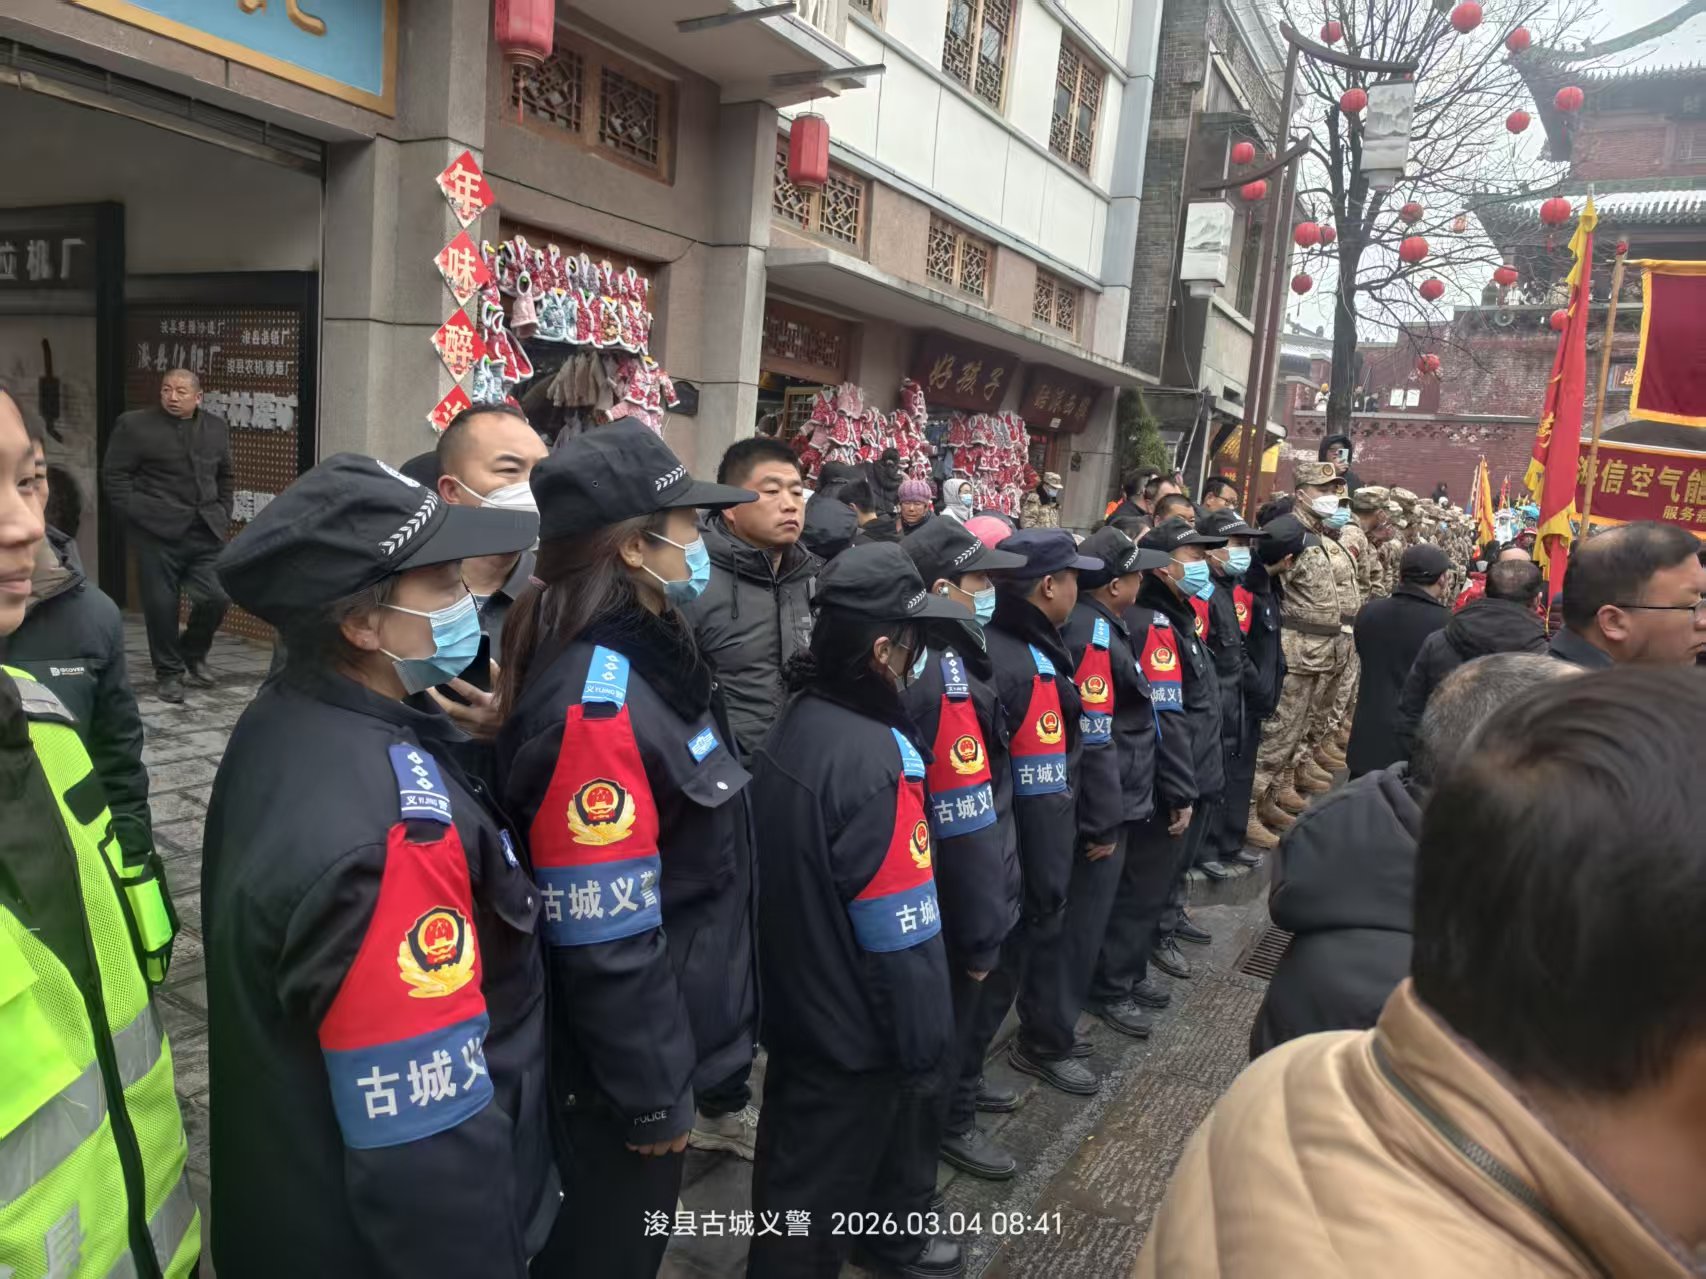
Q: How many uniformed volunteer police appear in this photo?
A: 9